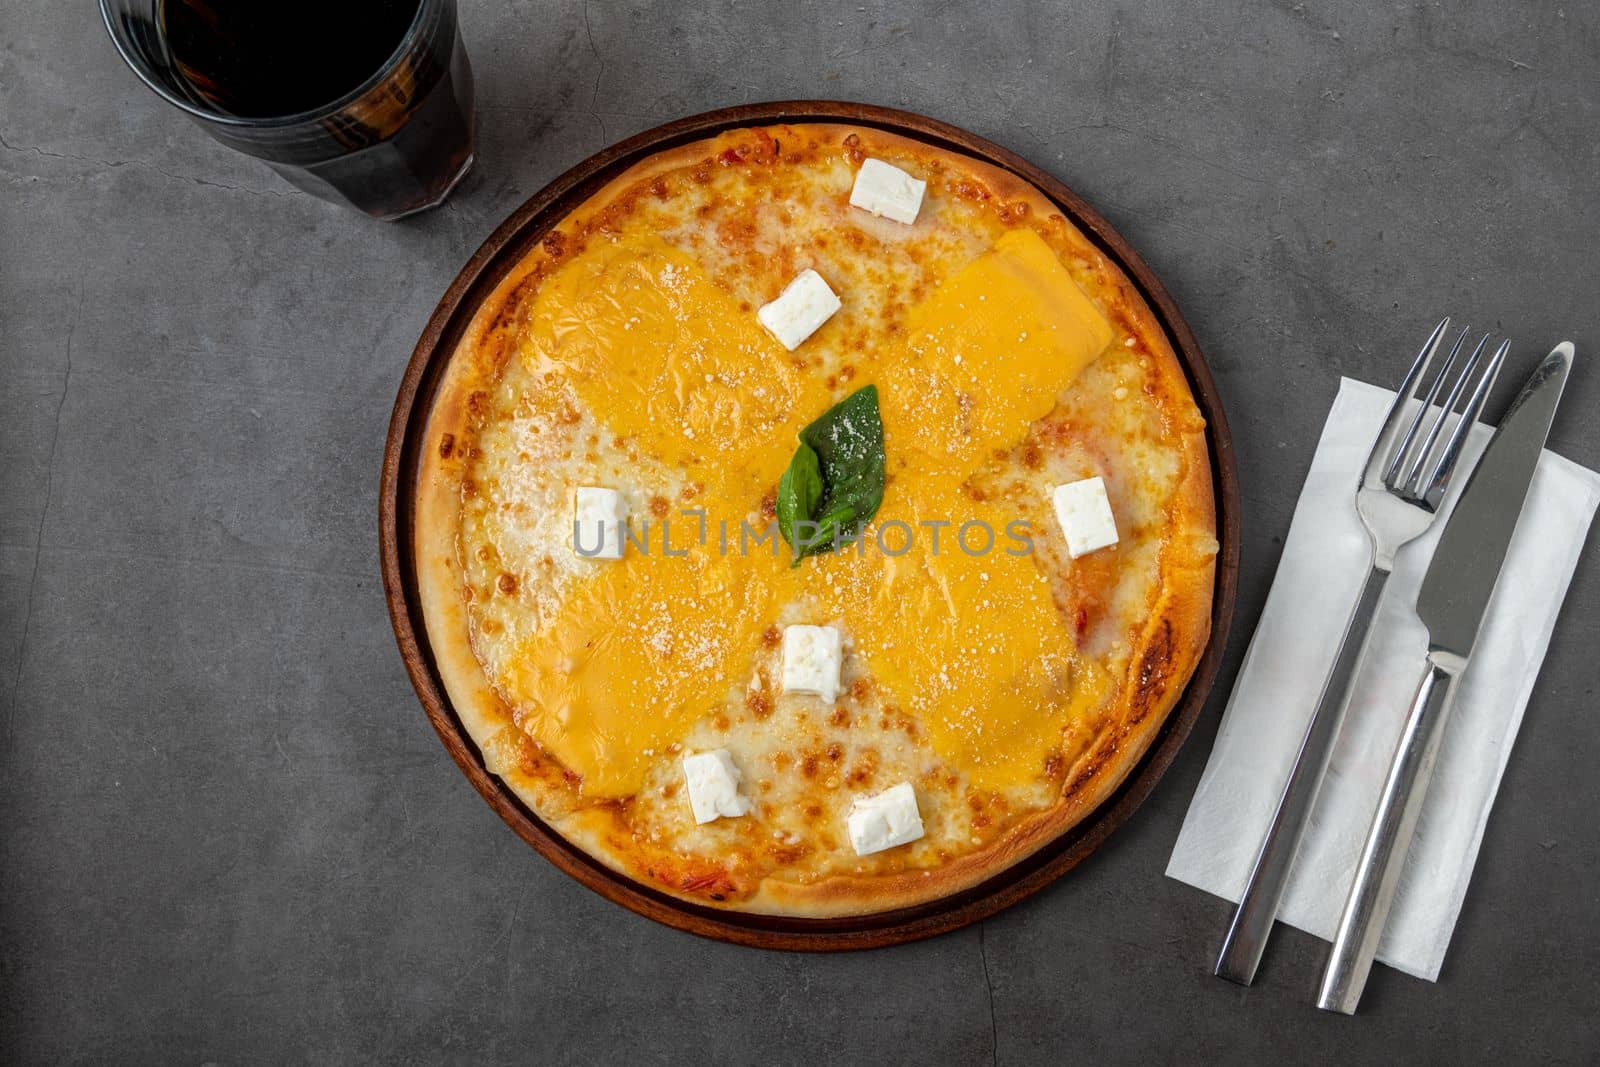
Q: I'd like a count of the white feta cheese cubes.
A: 7